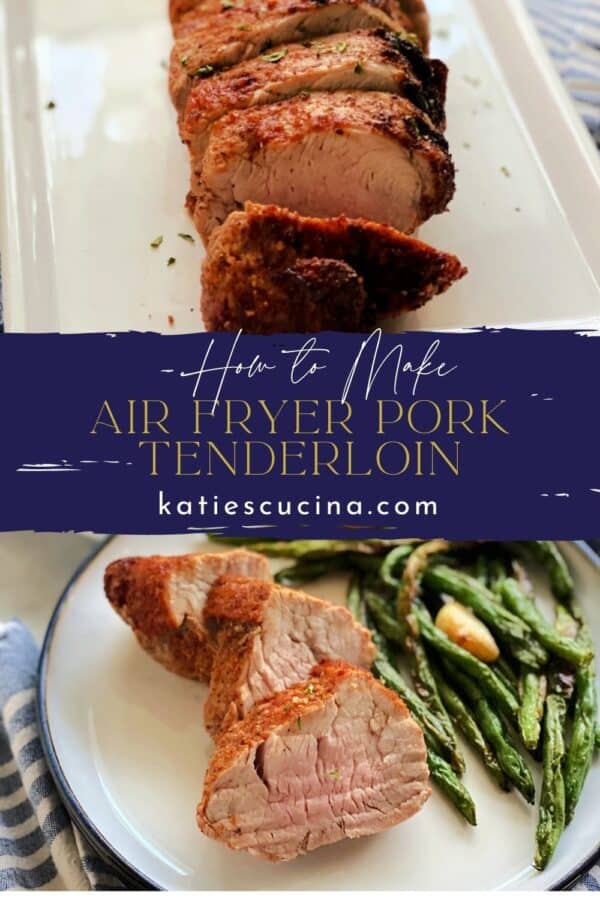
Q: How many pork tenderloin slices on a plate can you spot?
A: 3